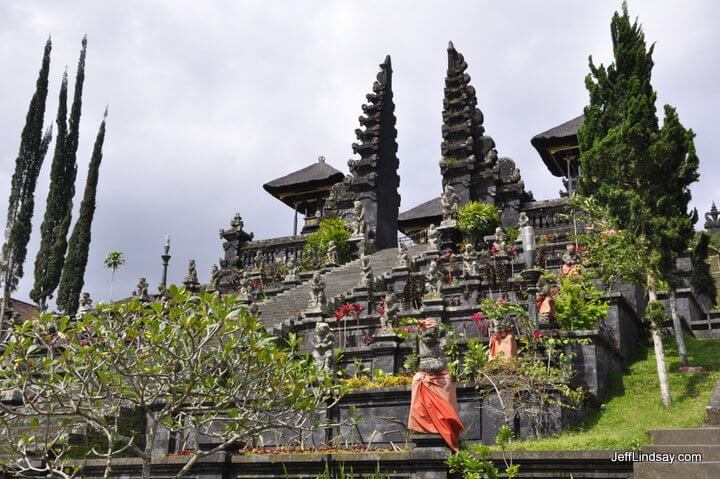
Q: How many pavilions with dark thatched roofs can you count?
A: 3